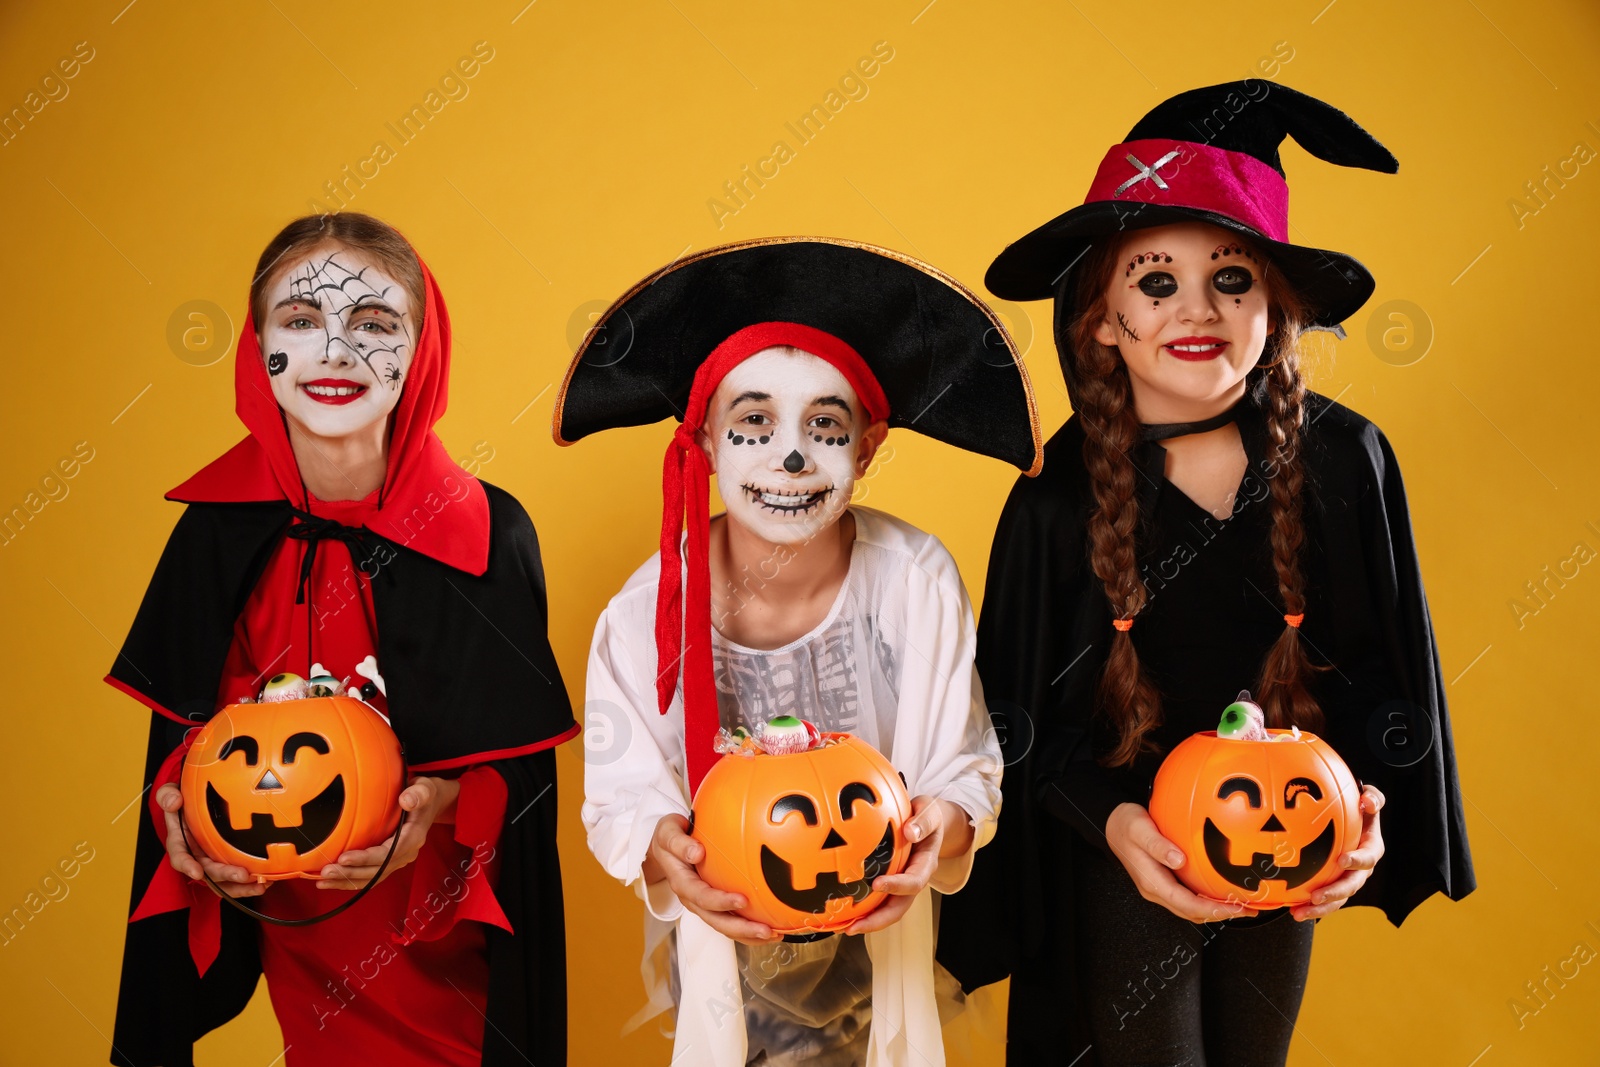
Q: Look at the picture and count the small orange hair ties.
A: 2